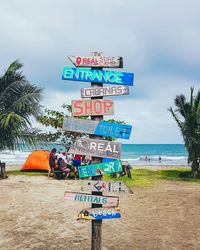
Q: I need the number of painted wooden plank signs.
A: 10